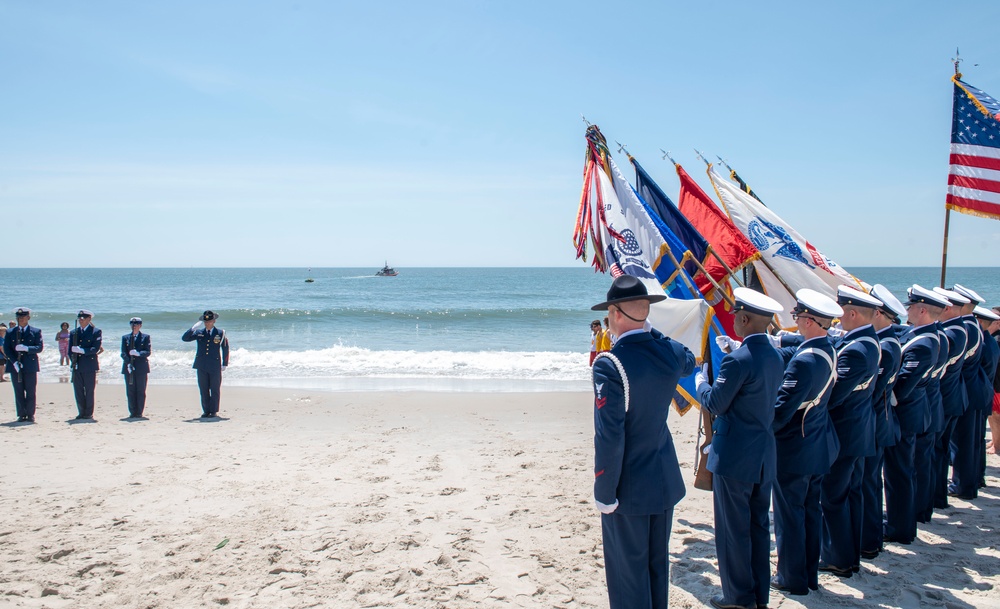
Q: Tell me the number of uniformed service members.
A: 14